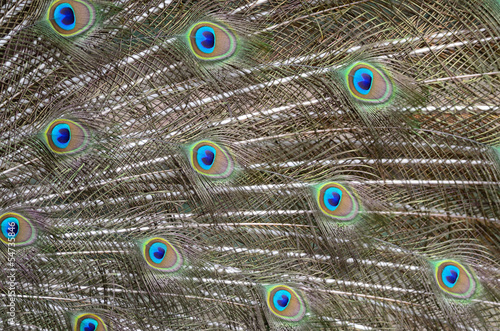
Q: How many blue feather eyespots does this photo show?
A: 11